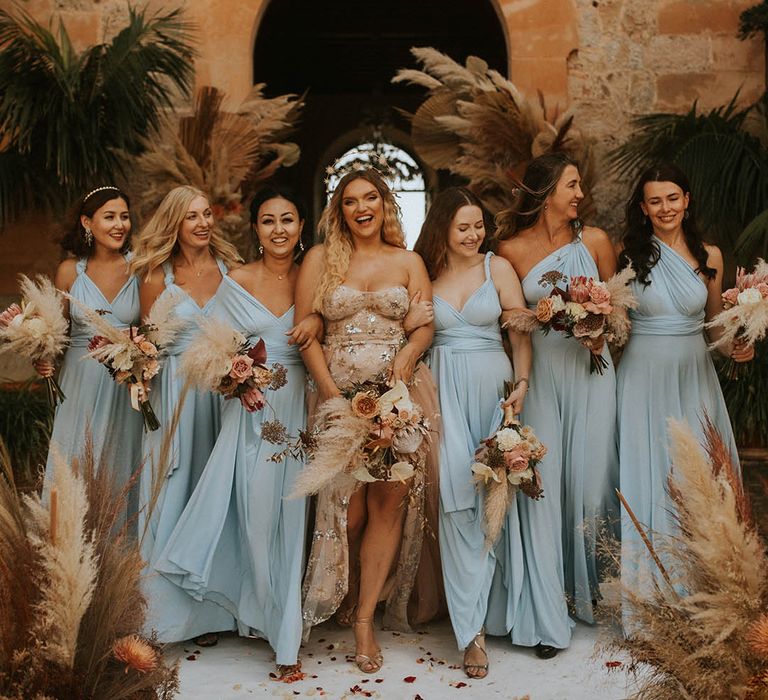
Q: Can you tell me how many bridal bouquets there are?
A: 7